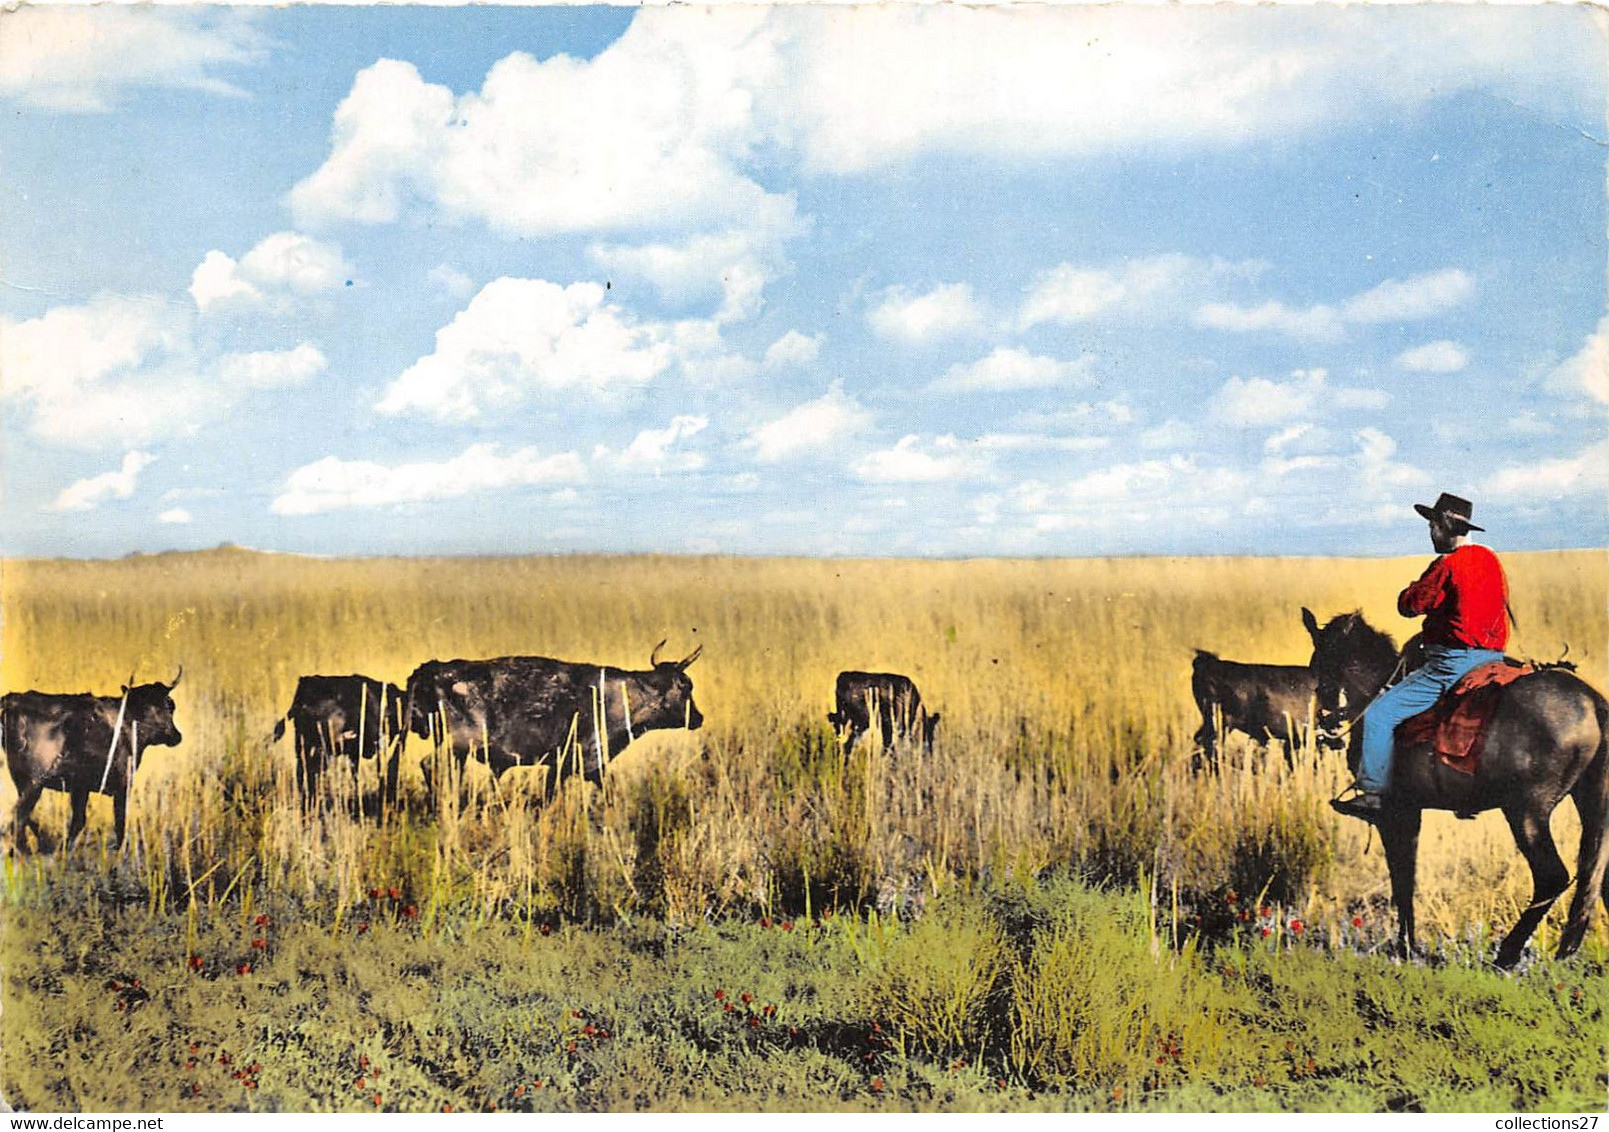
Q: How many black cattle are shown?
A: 5